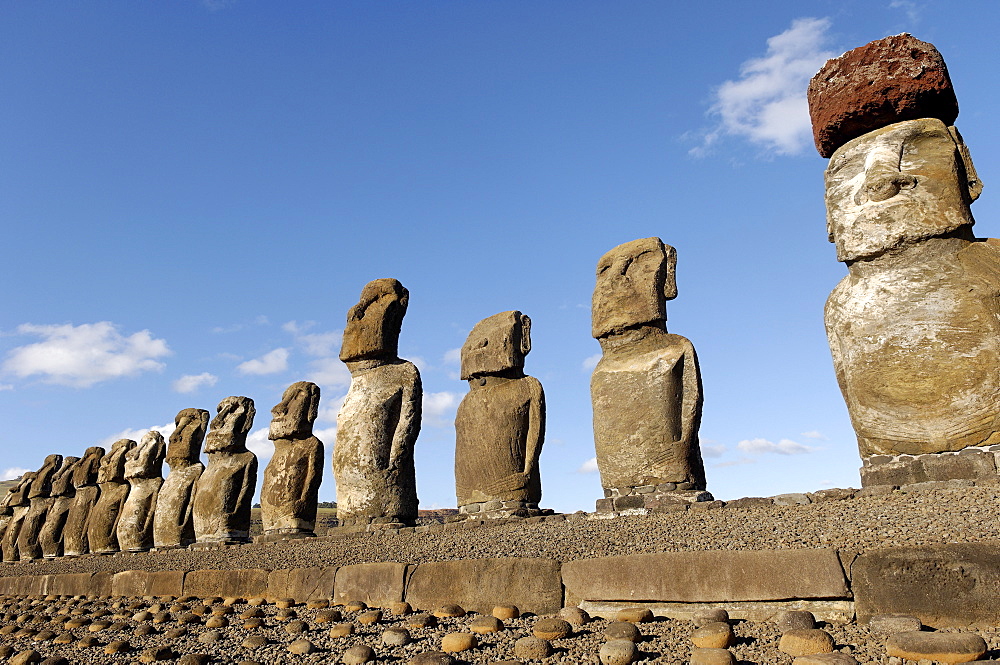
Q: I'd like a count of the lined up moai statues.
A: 14